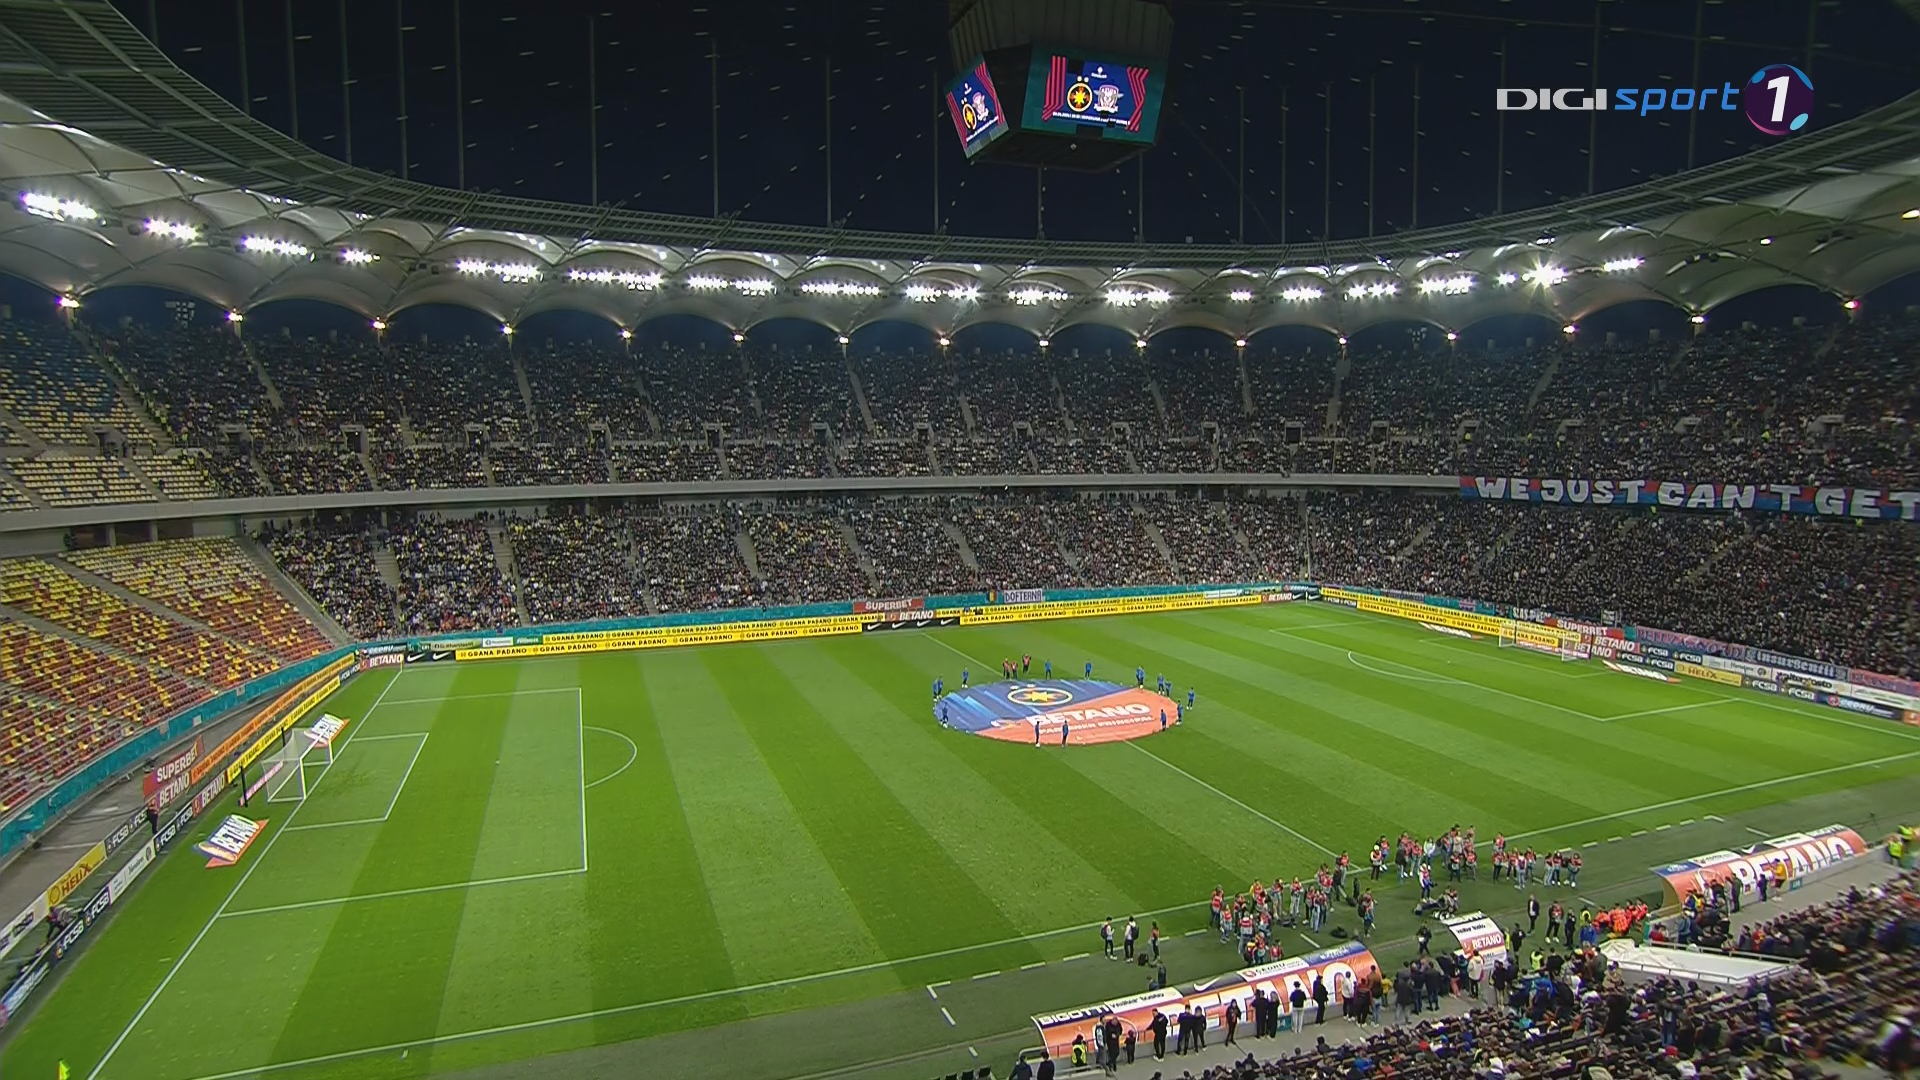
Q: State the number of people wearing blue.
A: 15